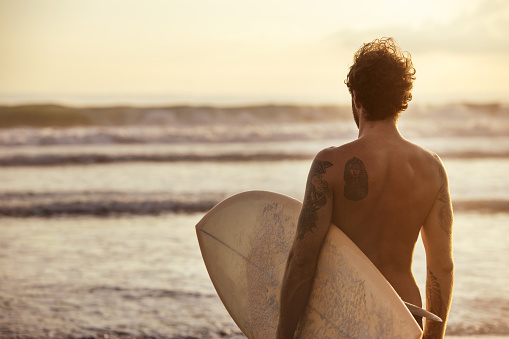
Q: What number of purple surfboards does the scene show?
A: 0